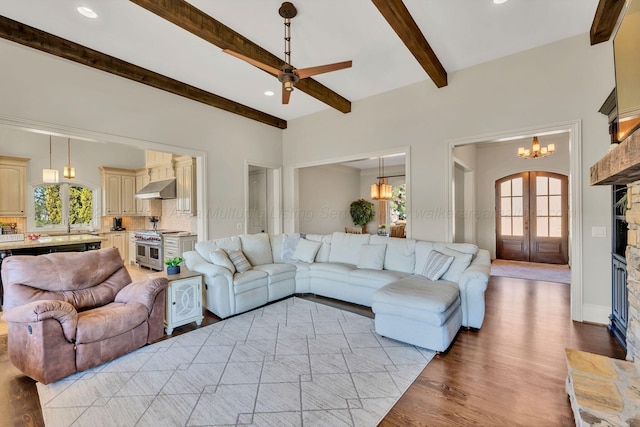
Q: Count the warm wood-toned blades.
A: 3